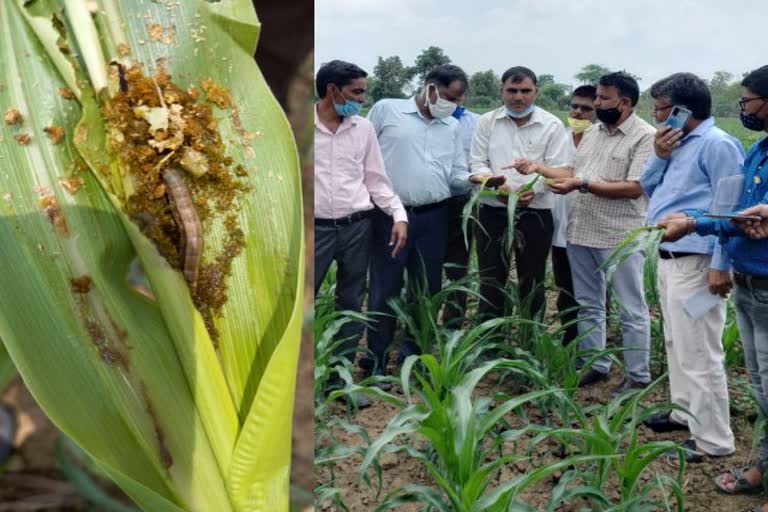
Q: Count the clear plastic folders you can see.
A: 1